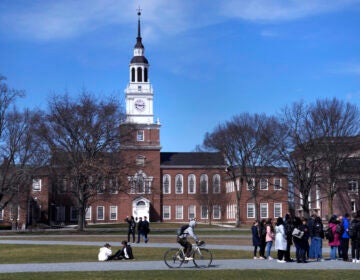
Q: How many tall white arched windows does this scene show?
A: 5